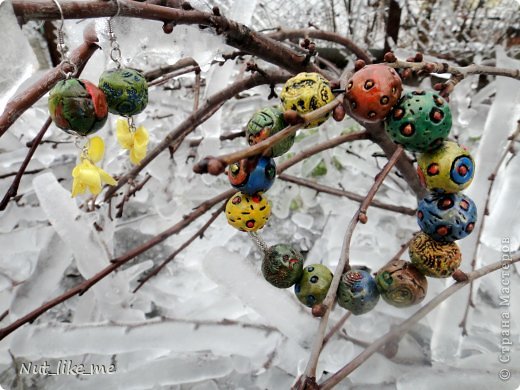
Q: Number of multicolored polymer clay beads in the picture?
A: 15